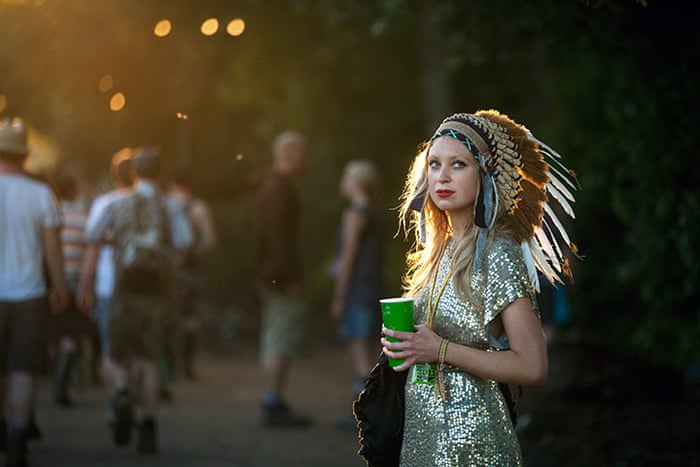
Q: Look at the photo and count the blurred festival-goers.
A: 7